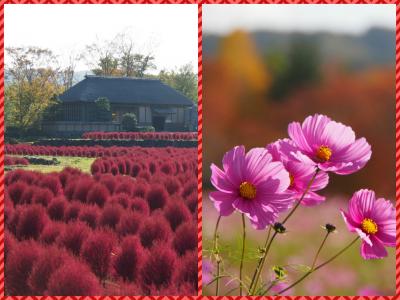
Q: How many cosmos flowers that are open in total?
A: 4